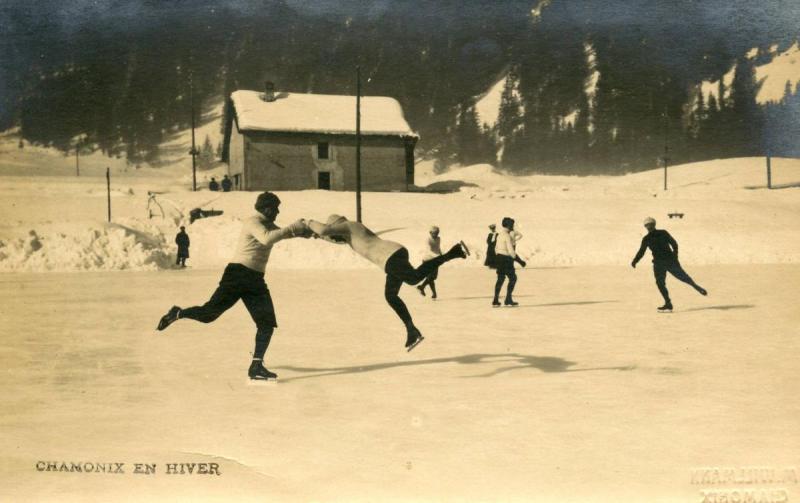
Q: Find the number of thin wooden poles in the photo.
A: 6